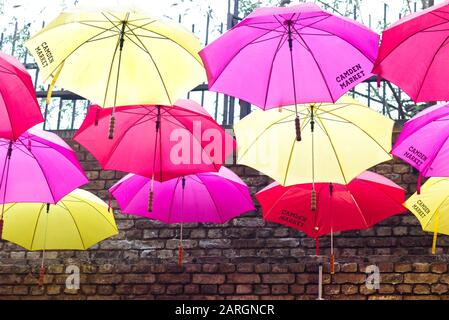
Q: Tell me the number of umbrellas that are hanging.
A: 12